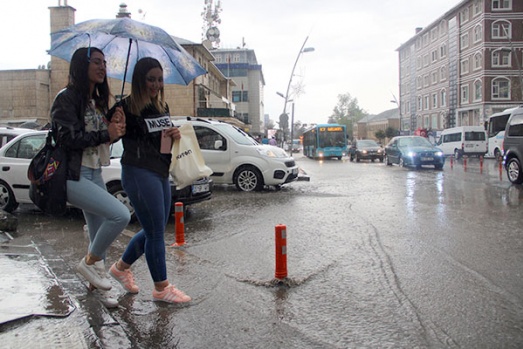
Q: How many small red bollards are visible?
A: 6